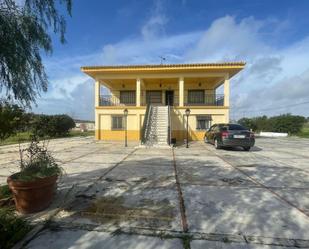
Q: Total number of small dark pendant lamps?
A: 3